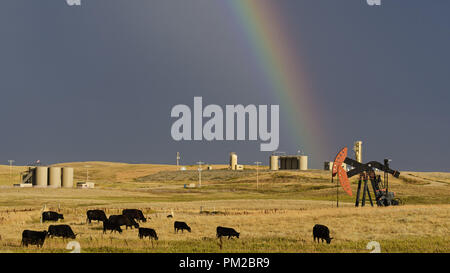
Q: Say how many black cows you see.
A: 11